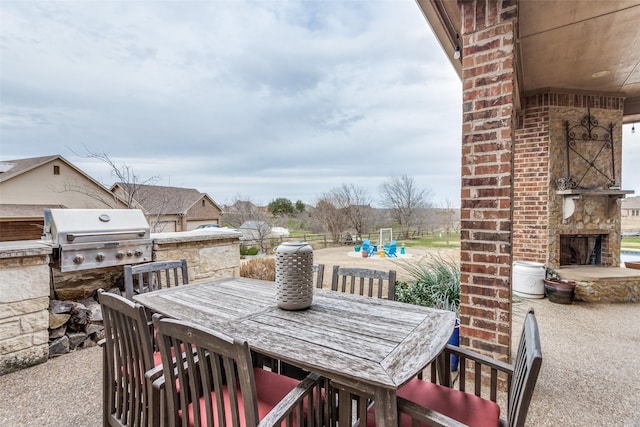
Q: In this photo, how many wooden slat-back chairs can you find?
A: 6